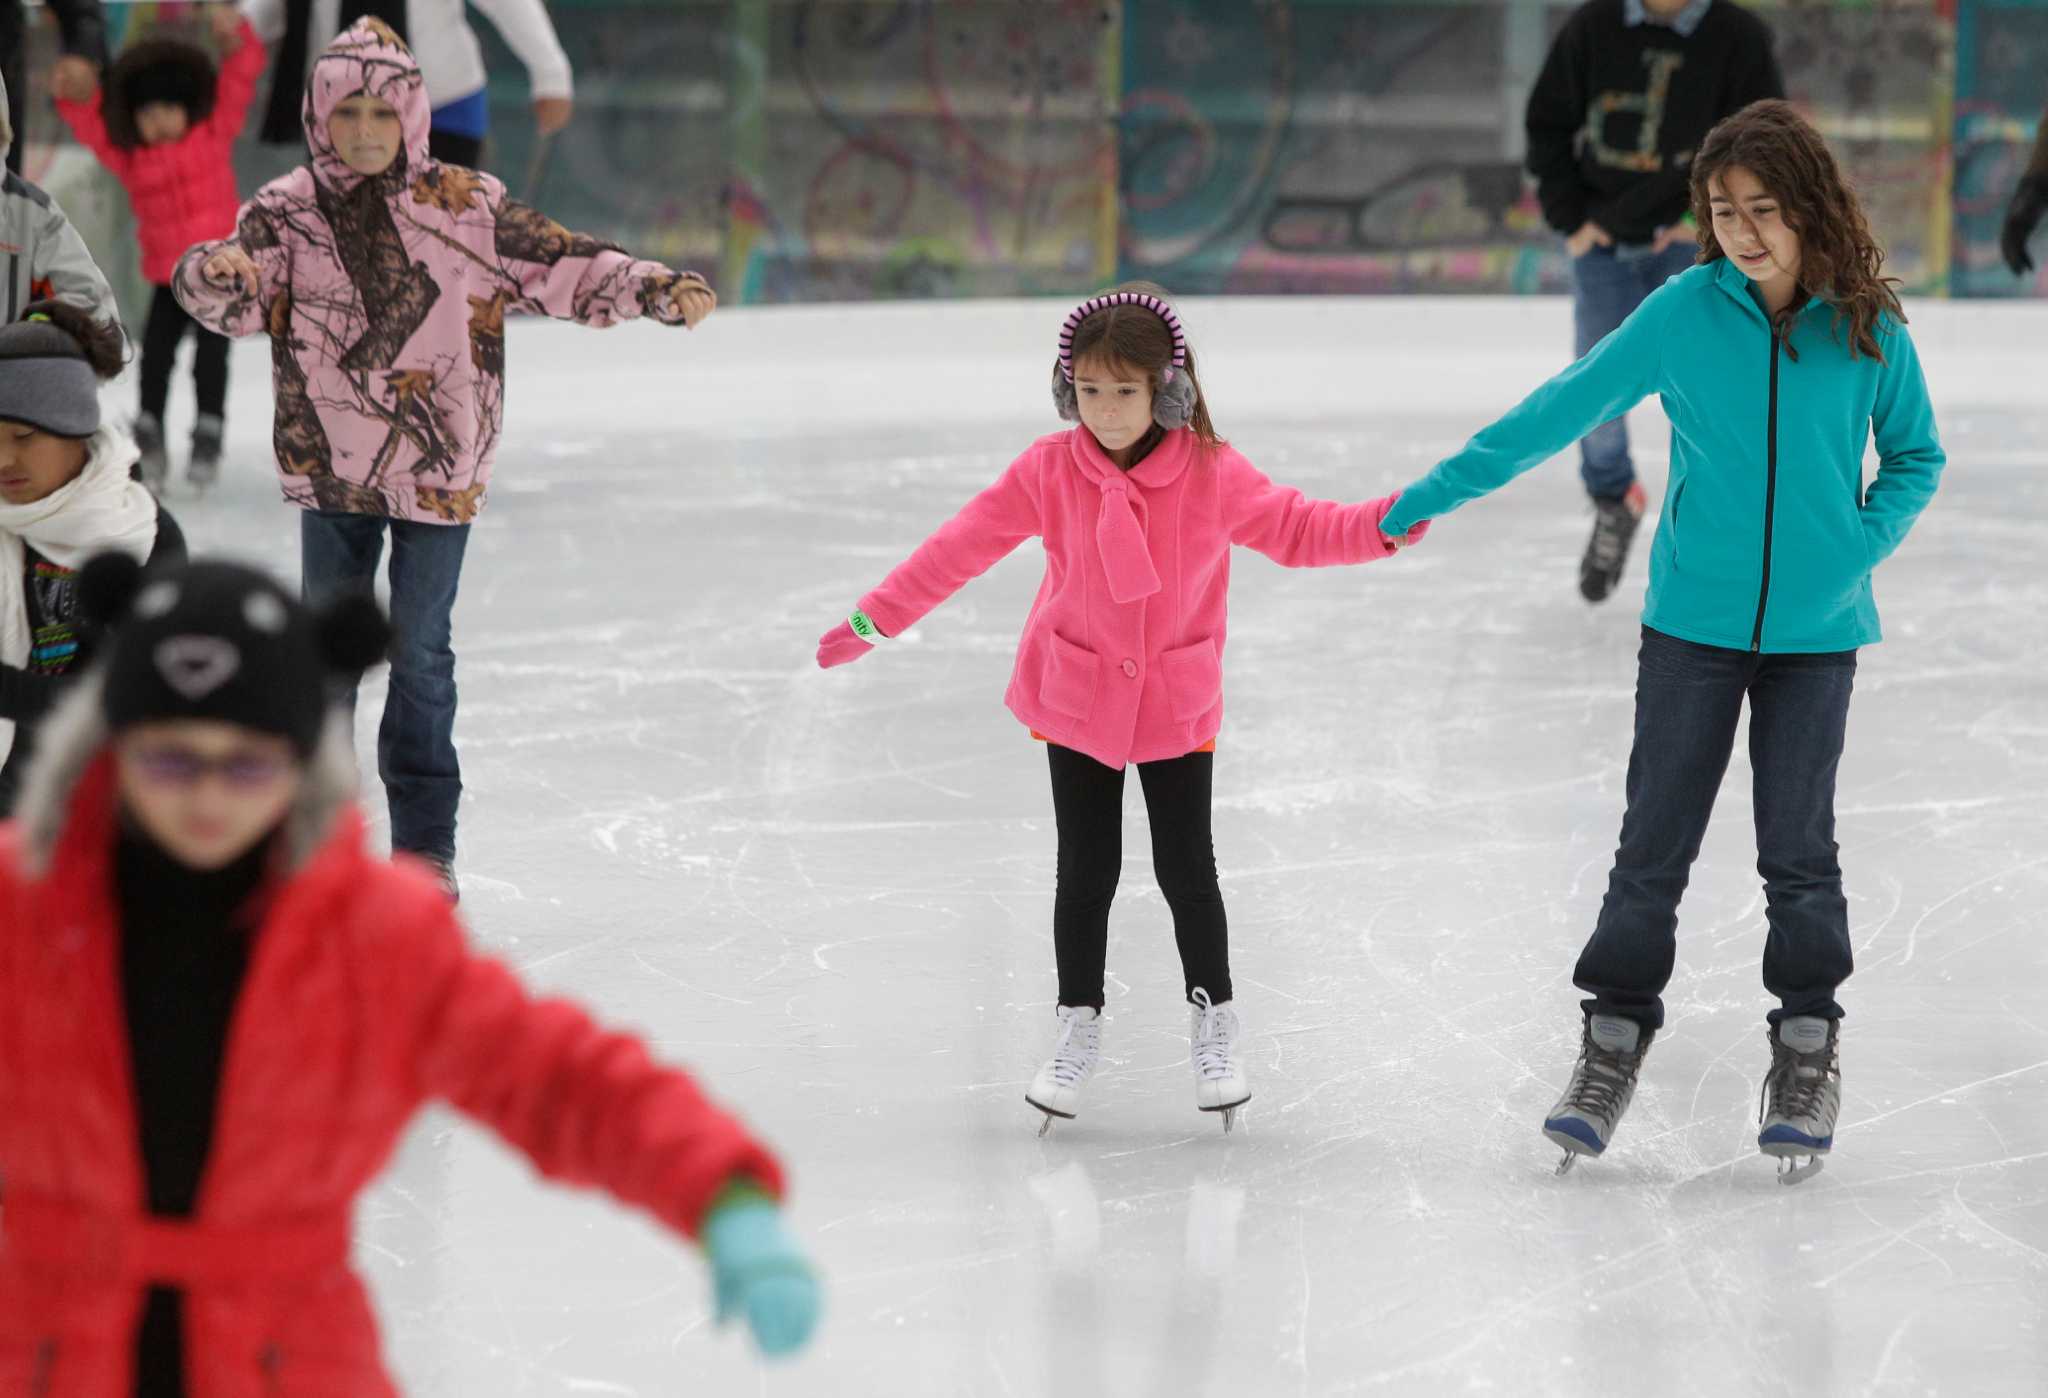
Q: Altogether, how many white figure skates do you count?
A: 2